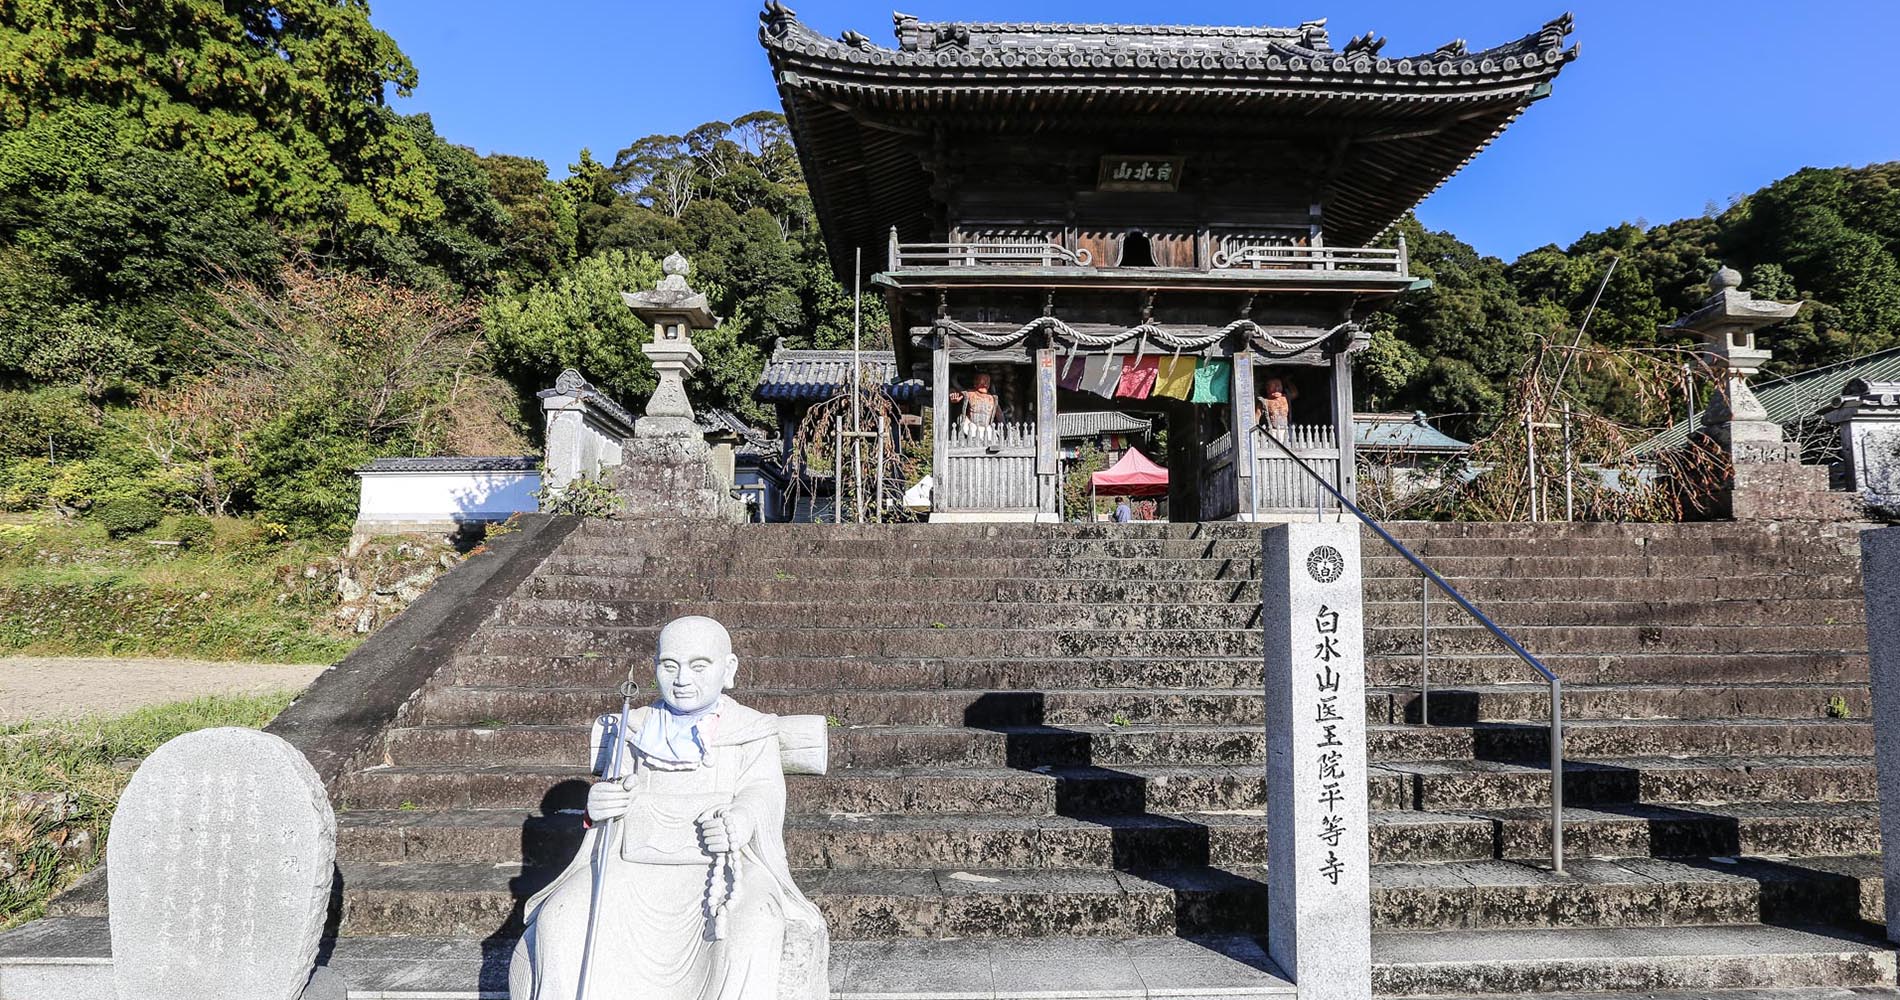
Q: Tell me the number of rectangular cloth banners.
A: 5